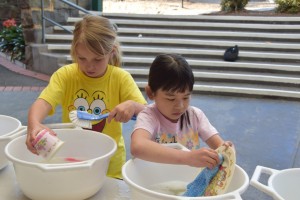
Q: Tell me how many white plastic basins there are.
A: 4